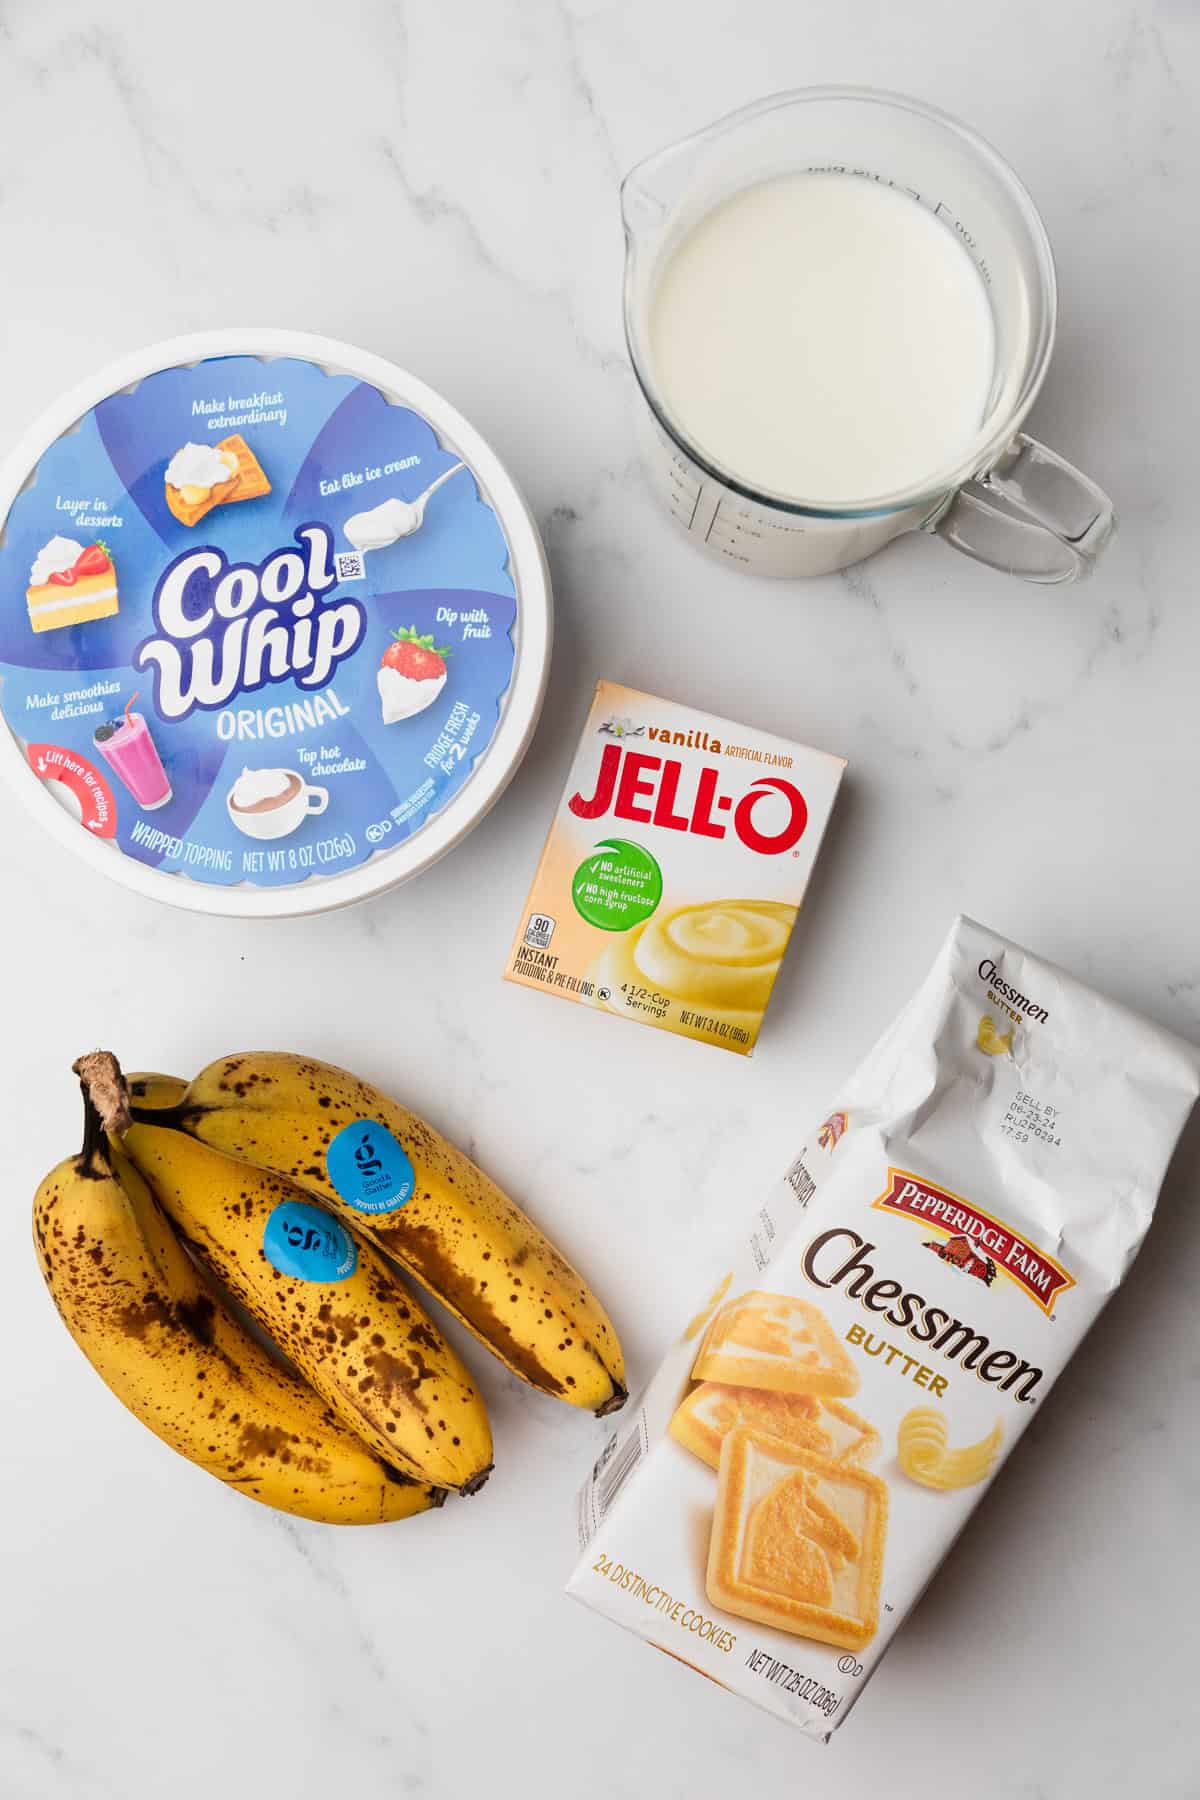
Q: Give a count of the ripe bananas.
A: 3